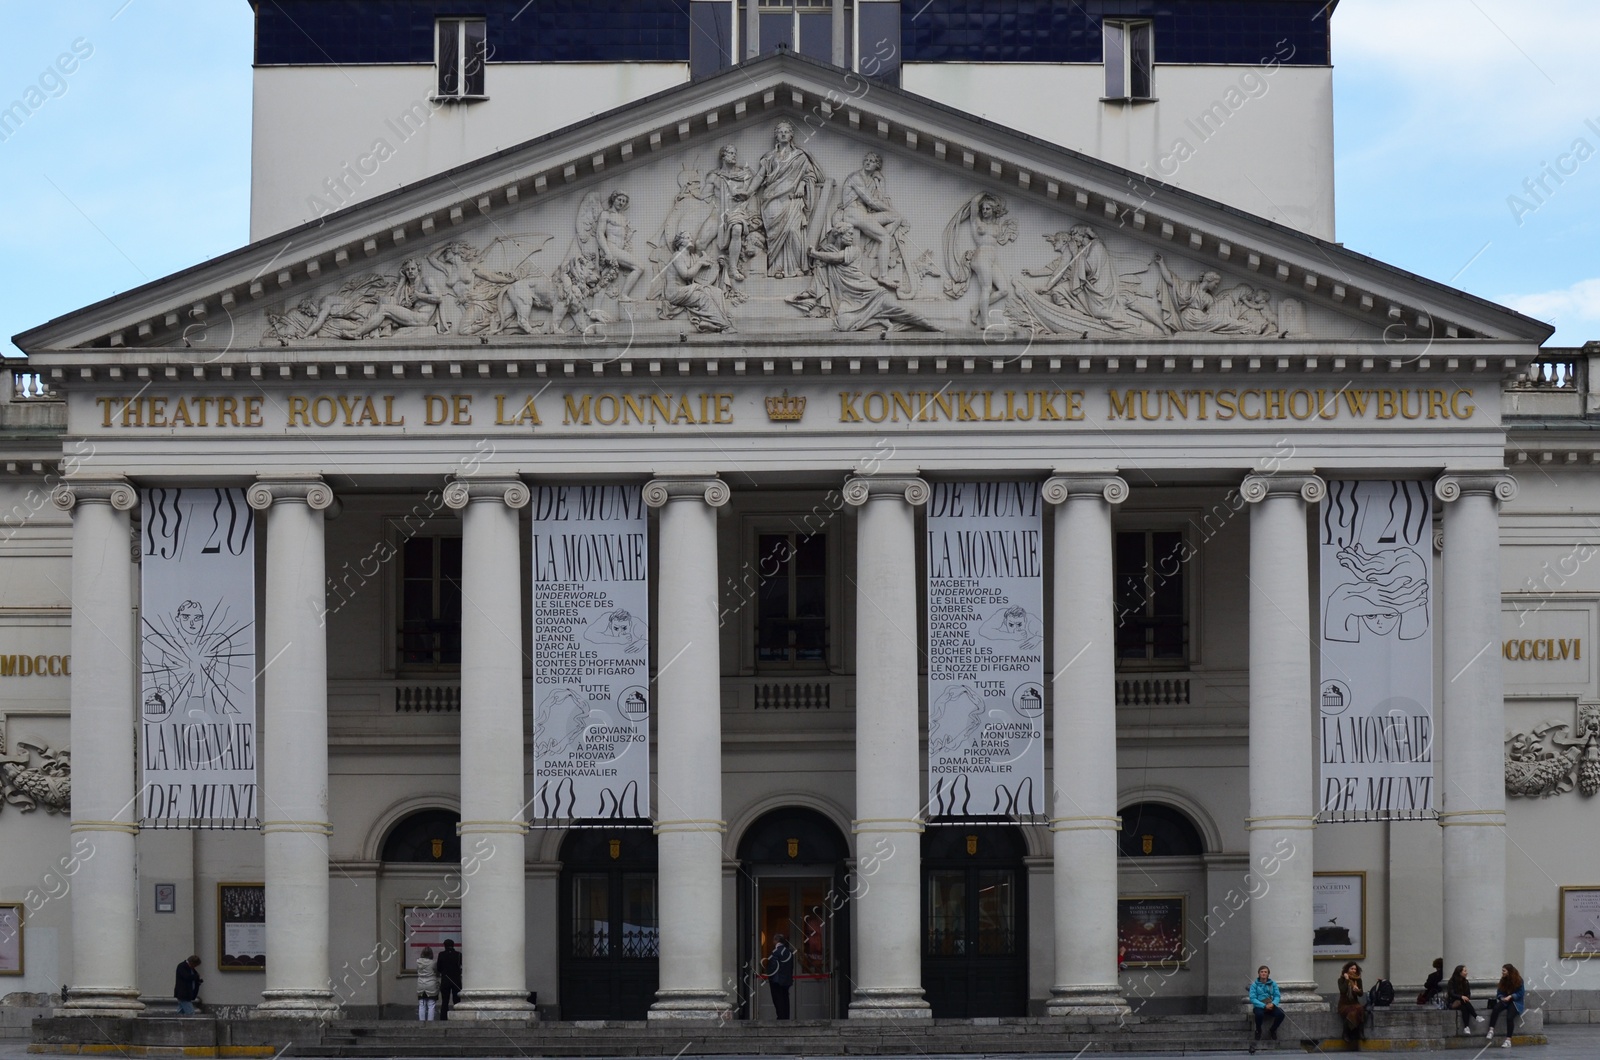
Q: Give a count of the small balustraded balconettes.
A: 3